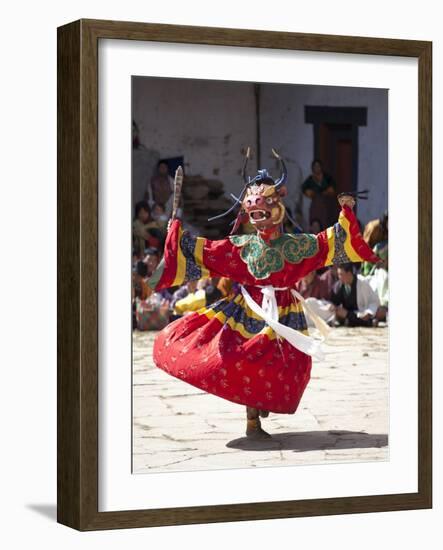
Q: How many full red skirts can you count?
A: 1